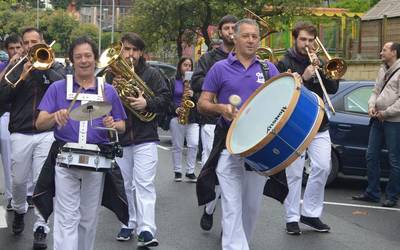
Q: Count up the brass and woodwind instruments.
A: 5